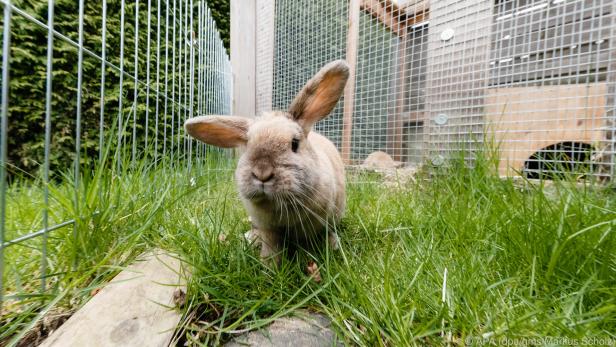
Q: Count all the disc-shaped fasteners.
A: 3